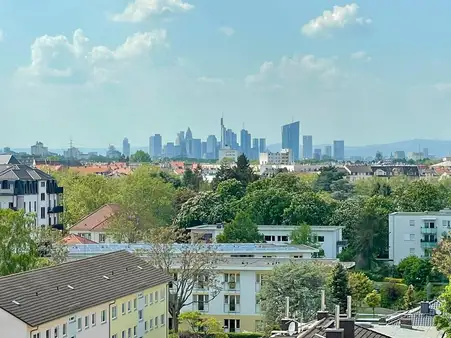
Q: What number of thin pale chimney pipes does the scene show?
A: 4